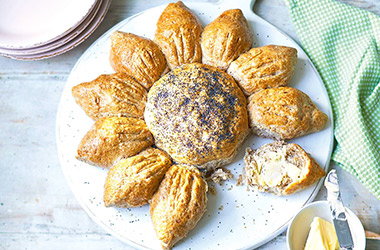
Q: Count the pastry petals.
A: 10